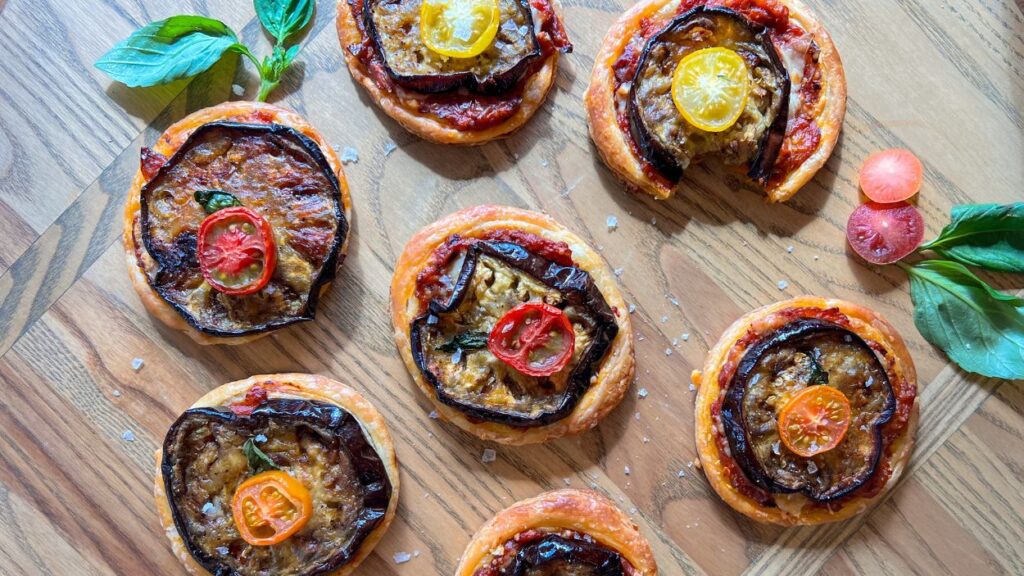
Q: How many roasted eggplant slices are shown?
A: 7